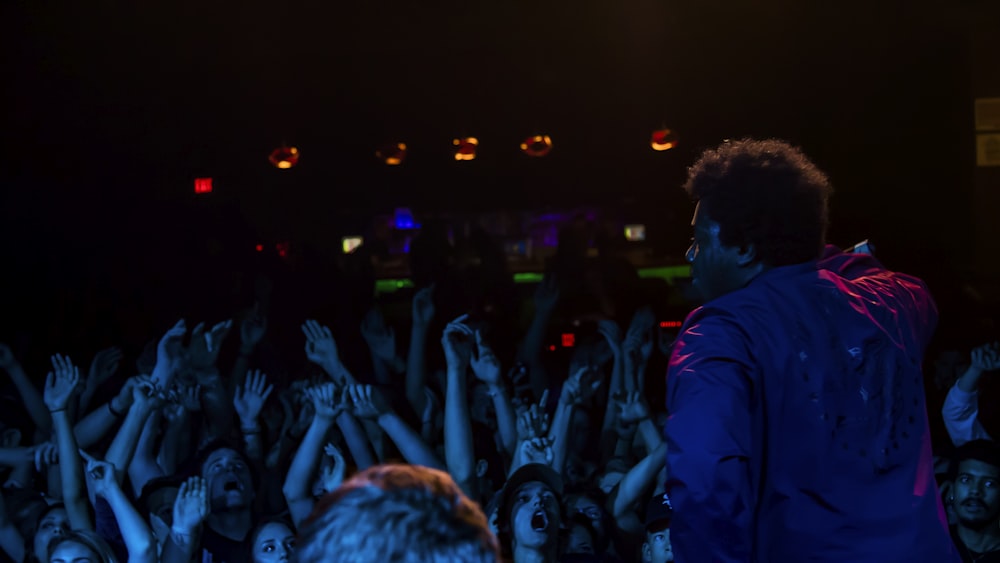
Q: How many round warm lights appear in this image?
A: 5